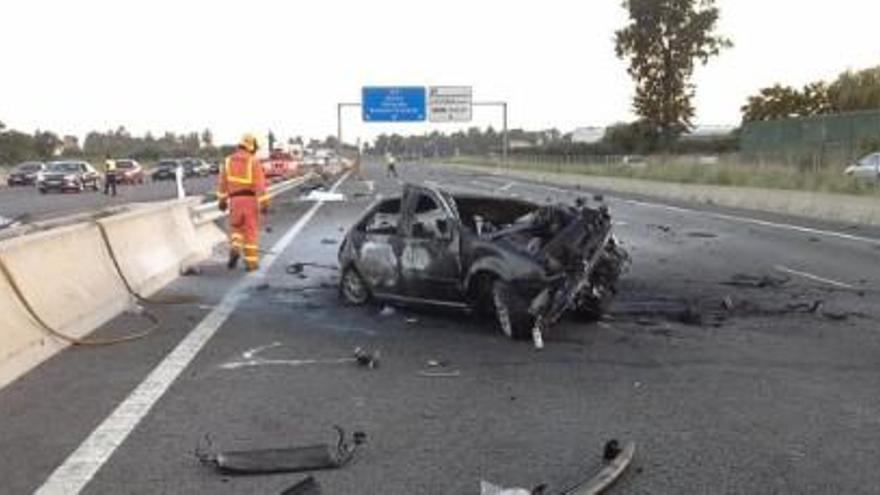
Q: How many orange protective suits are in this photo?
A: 1